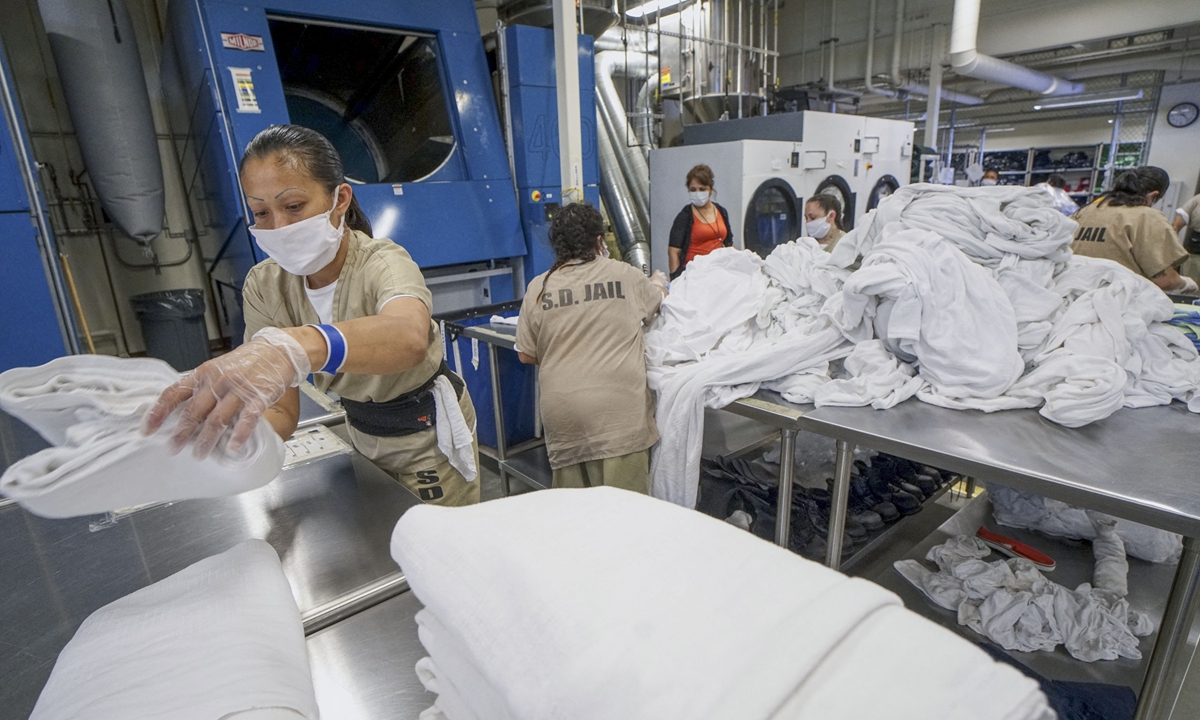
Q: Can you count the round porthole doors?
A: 3